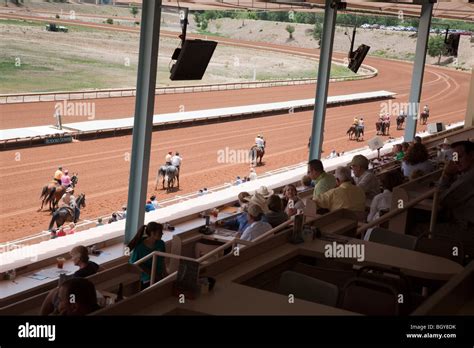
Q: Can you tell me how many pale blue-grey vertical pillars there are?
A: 3